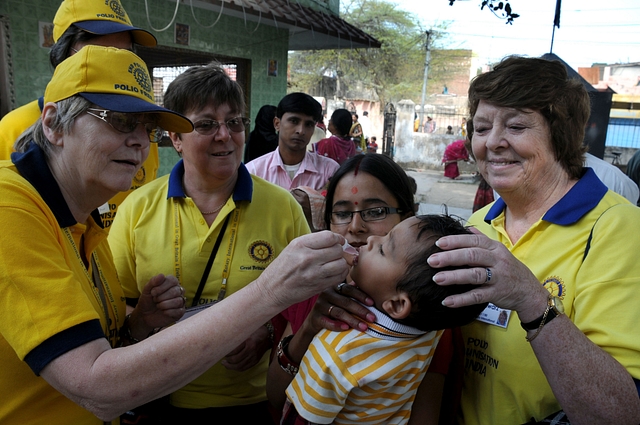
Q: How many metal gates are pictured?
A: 1